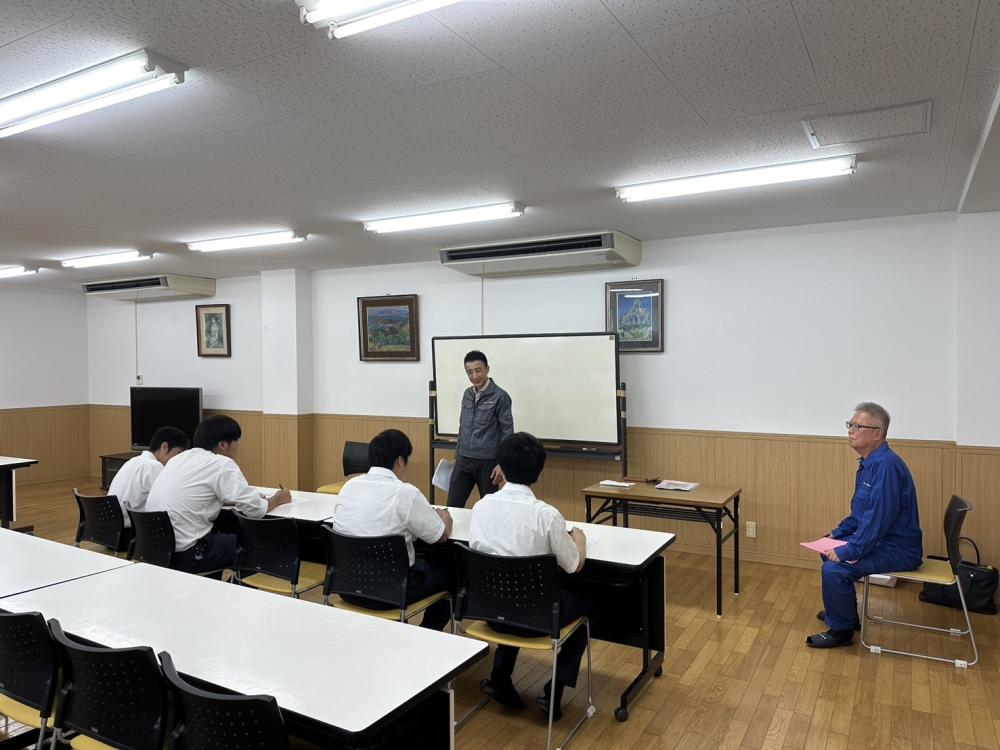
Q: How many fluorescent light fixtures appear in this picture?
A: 7